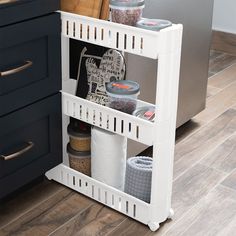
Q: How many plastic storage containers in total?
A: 6